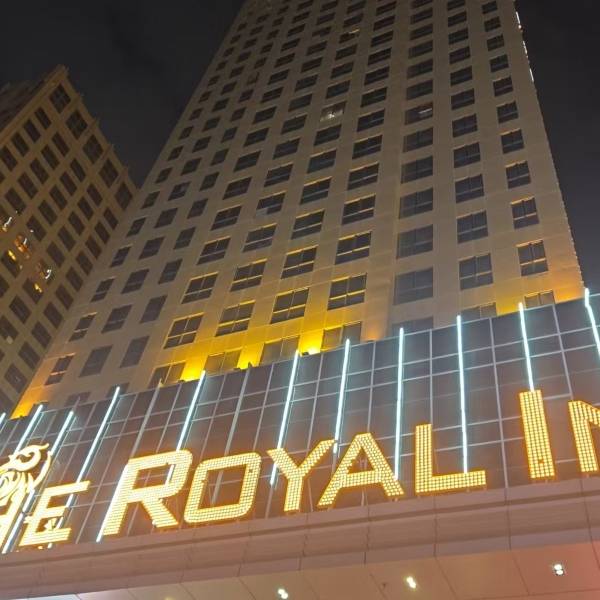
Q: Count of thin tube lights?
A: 11